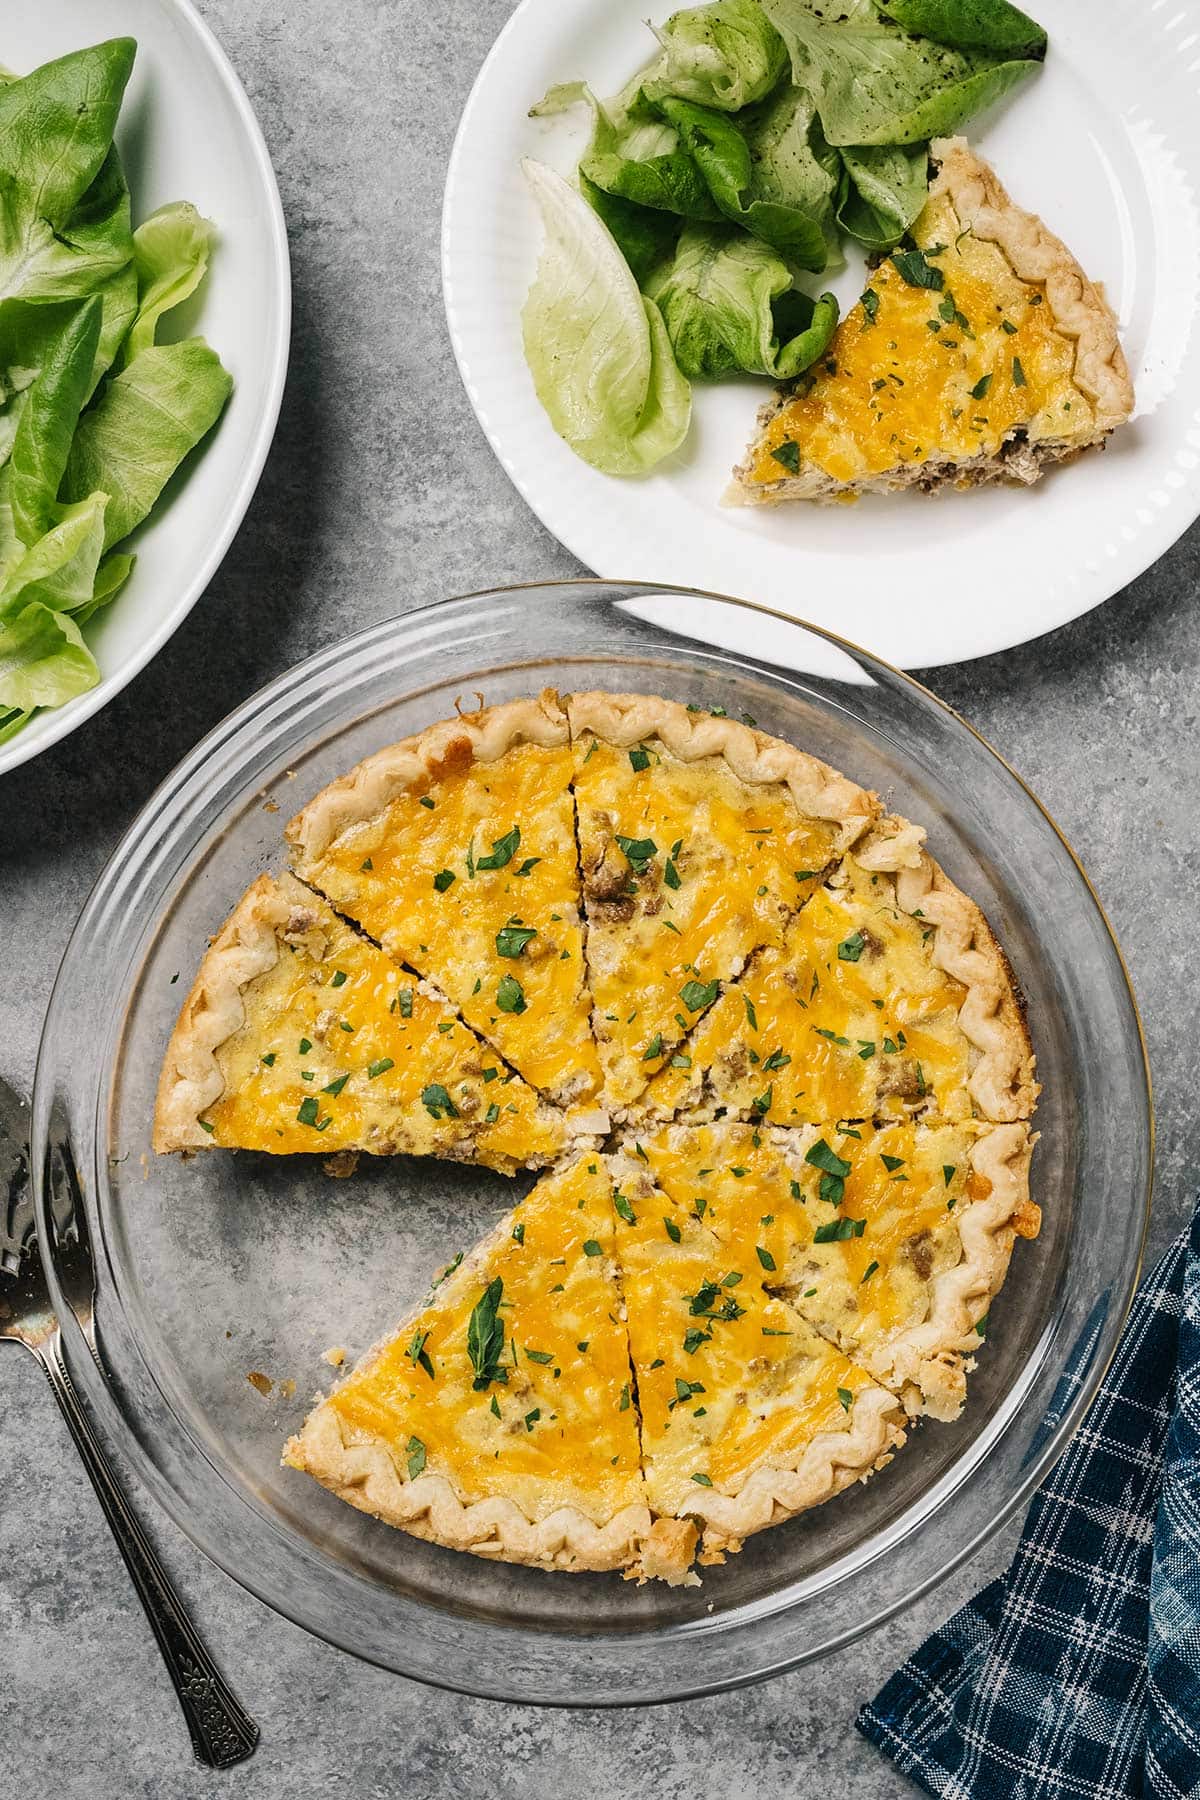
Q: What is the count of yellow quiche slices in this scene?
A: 8